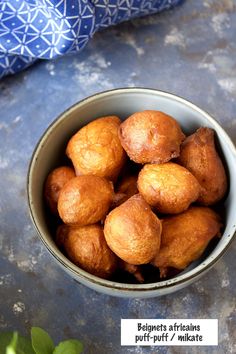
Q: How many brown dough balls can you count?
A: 10